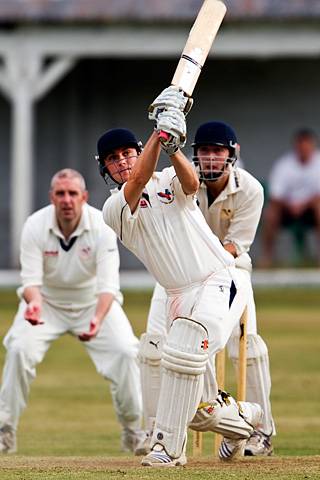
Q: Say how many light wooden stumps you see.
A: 3